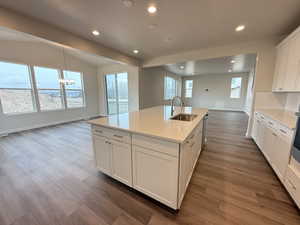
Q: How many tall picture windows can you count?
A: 3